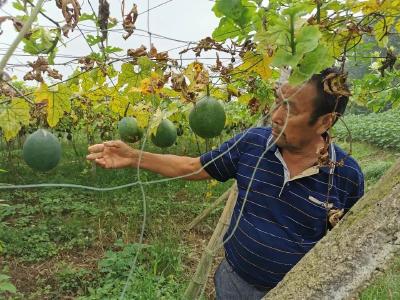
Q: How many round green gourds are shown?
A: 4